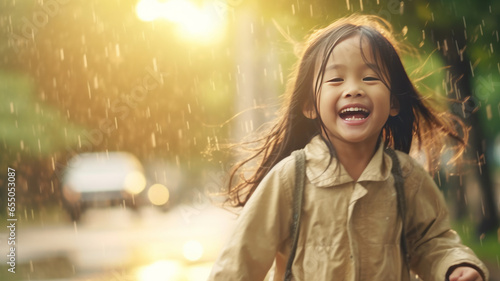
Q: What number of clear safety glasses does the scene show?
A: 0